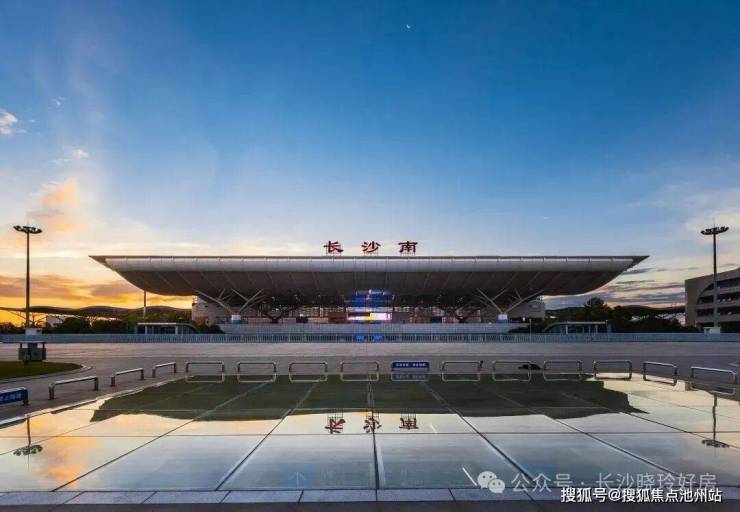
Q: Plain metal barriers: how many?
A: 13